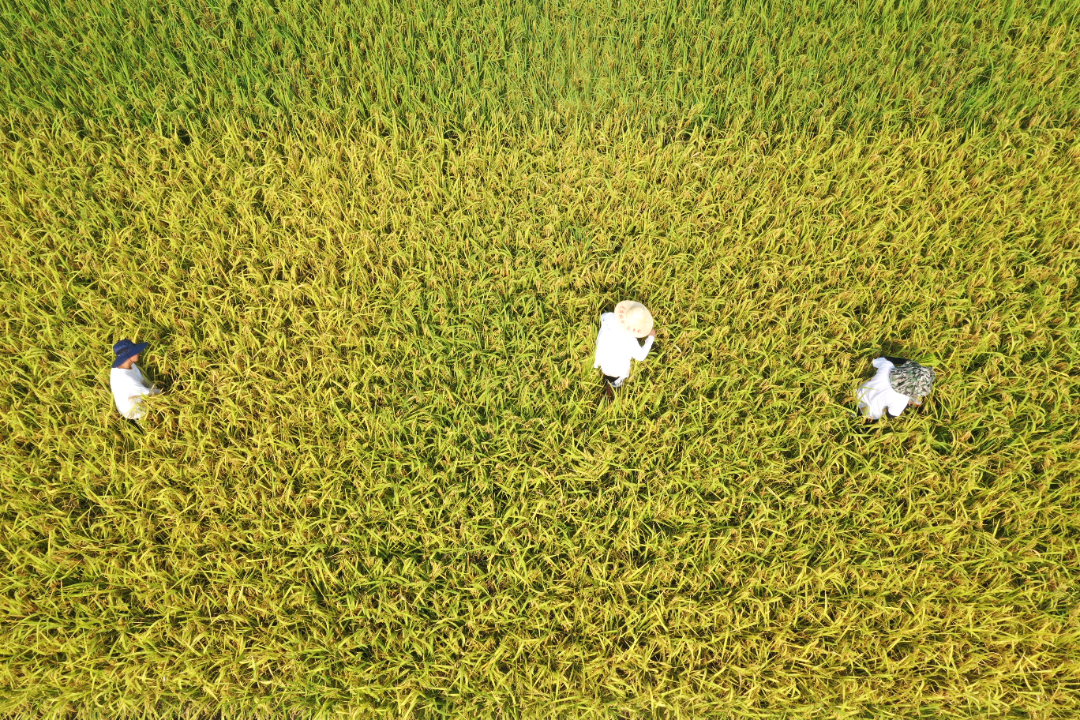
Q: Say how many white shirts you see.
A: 3